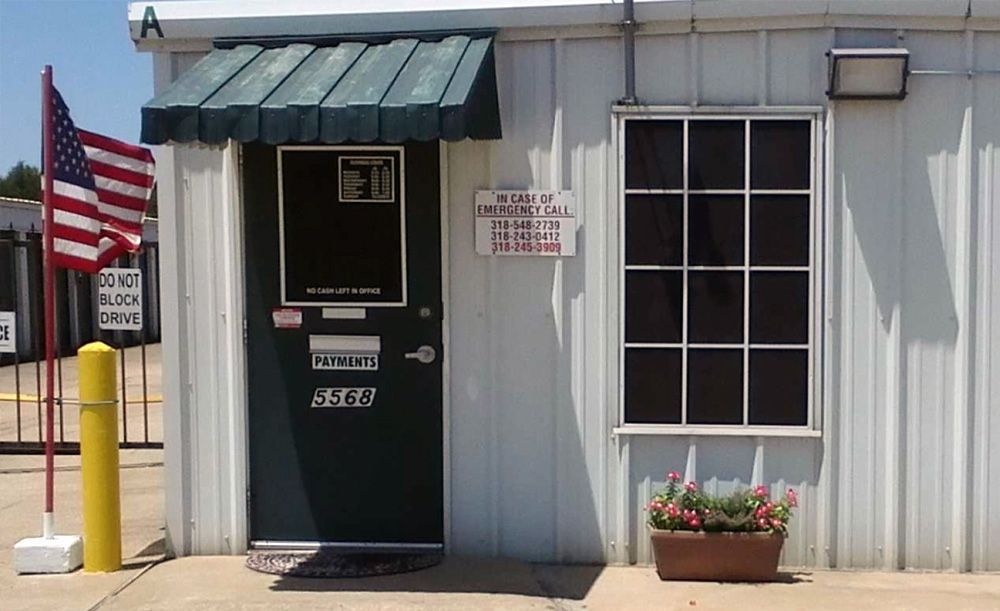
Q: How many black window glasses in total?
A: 12